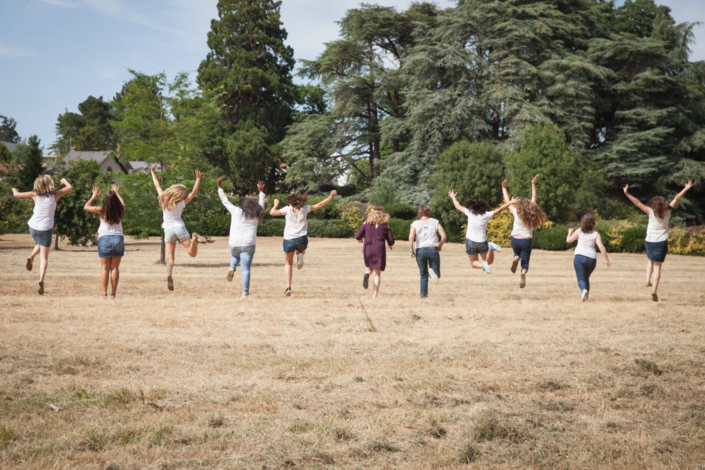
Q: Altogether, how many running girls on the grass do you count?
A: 11